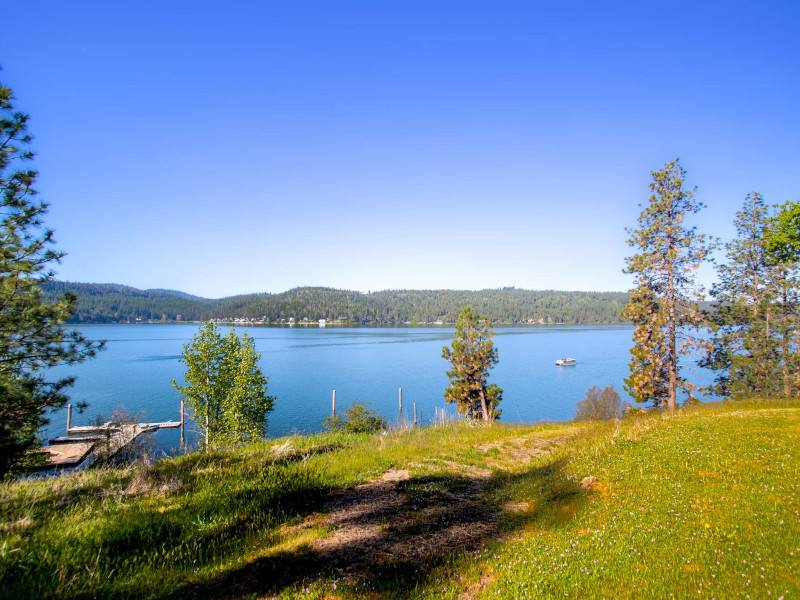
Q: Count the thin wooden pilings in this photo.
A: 5